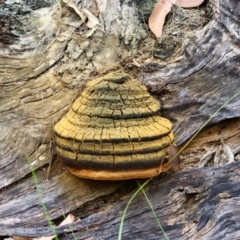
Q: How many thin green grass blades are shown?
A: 4